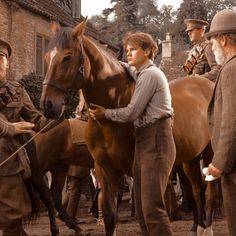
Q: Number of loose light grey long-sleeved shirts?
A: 1